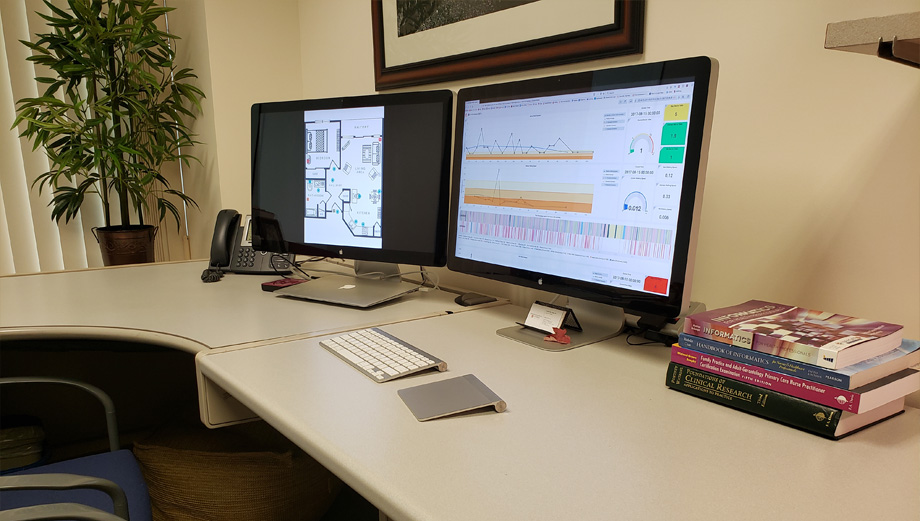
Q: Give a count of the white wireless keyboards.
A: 1